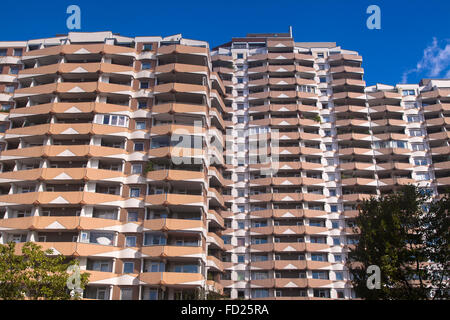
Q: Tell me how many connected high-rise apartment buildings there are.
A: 3